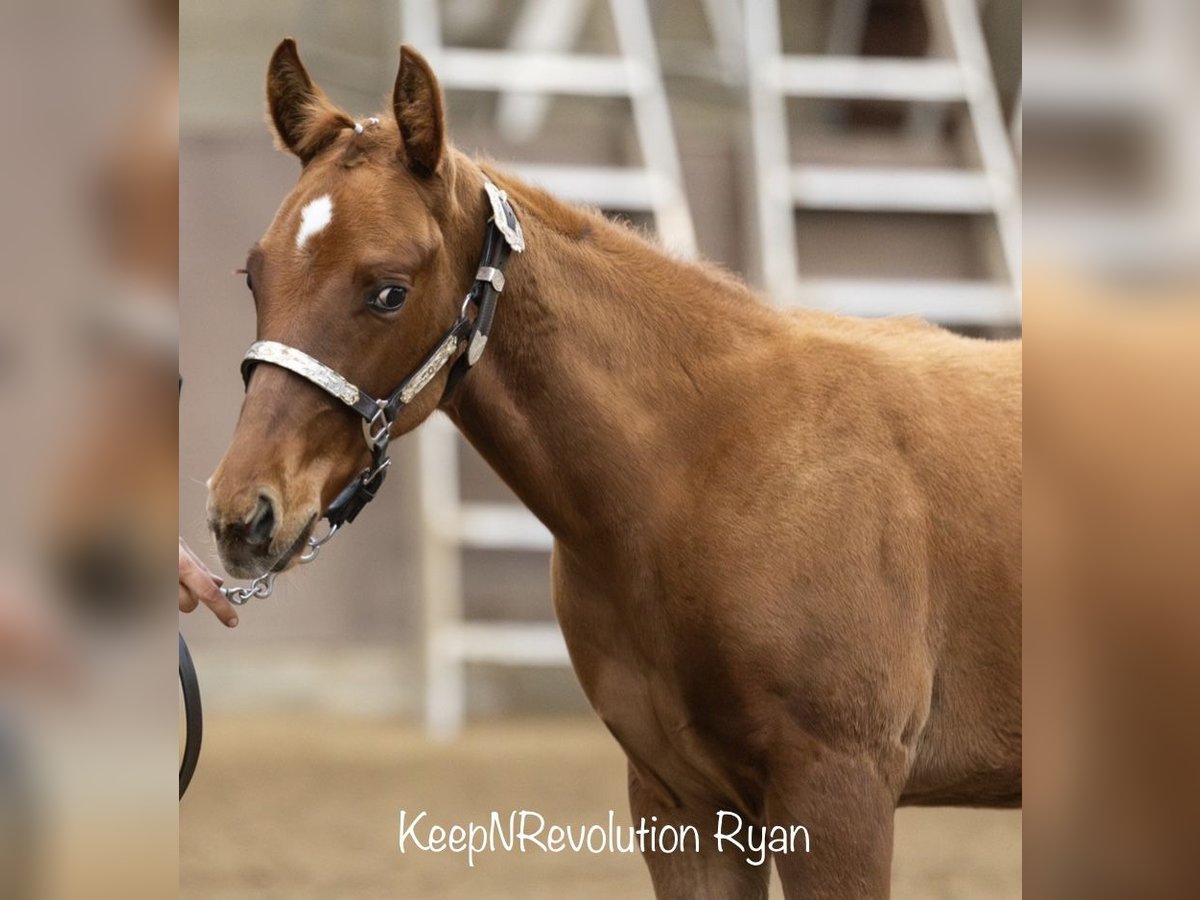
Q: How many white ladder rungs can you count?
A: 7